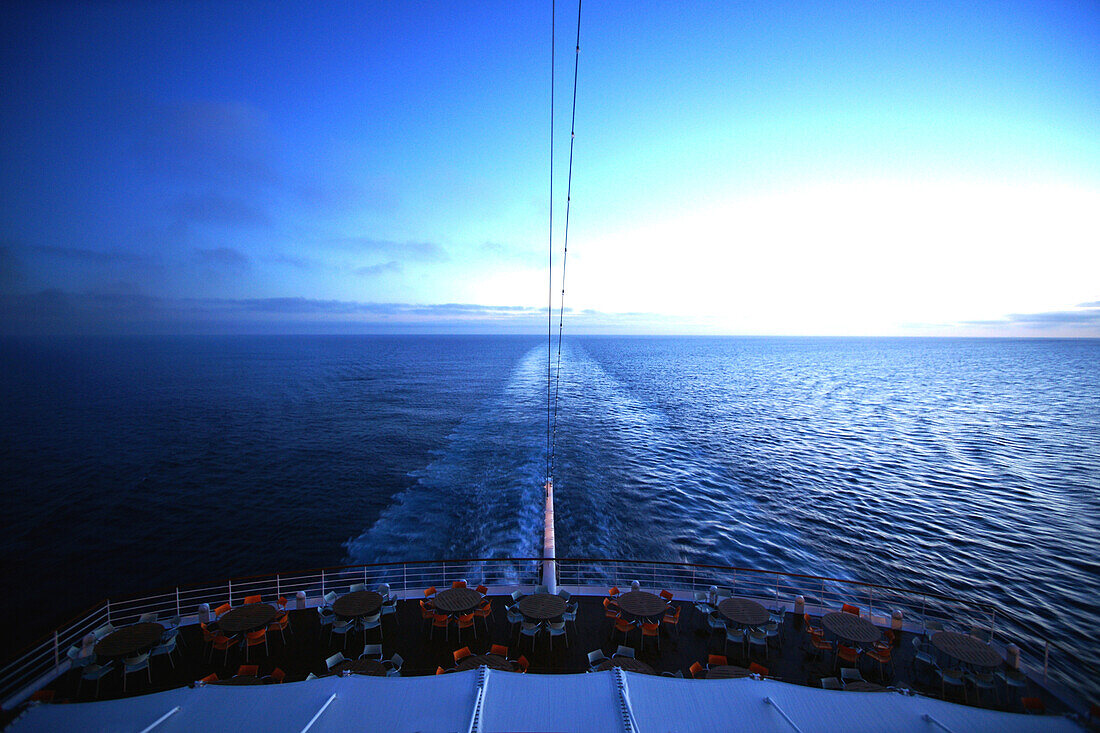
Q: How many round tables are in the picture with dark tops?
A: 15